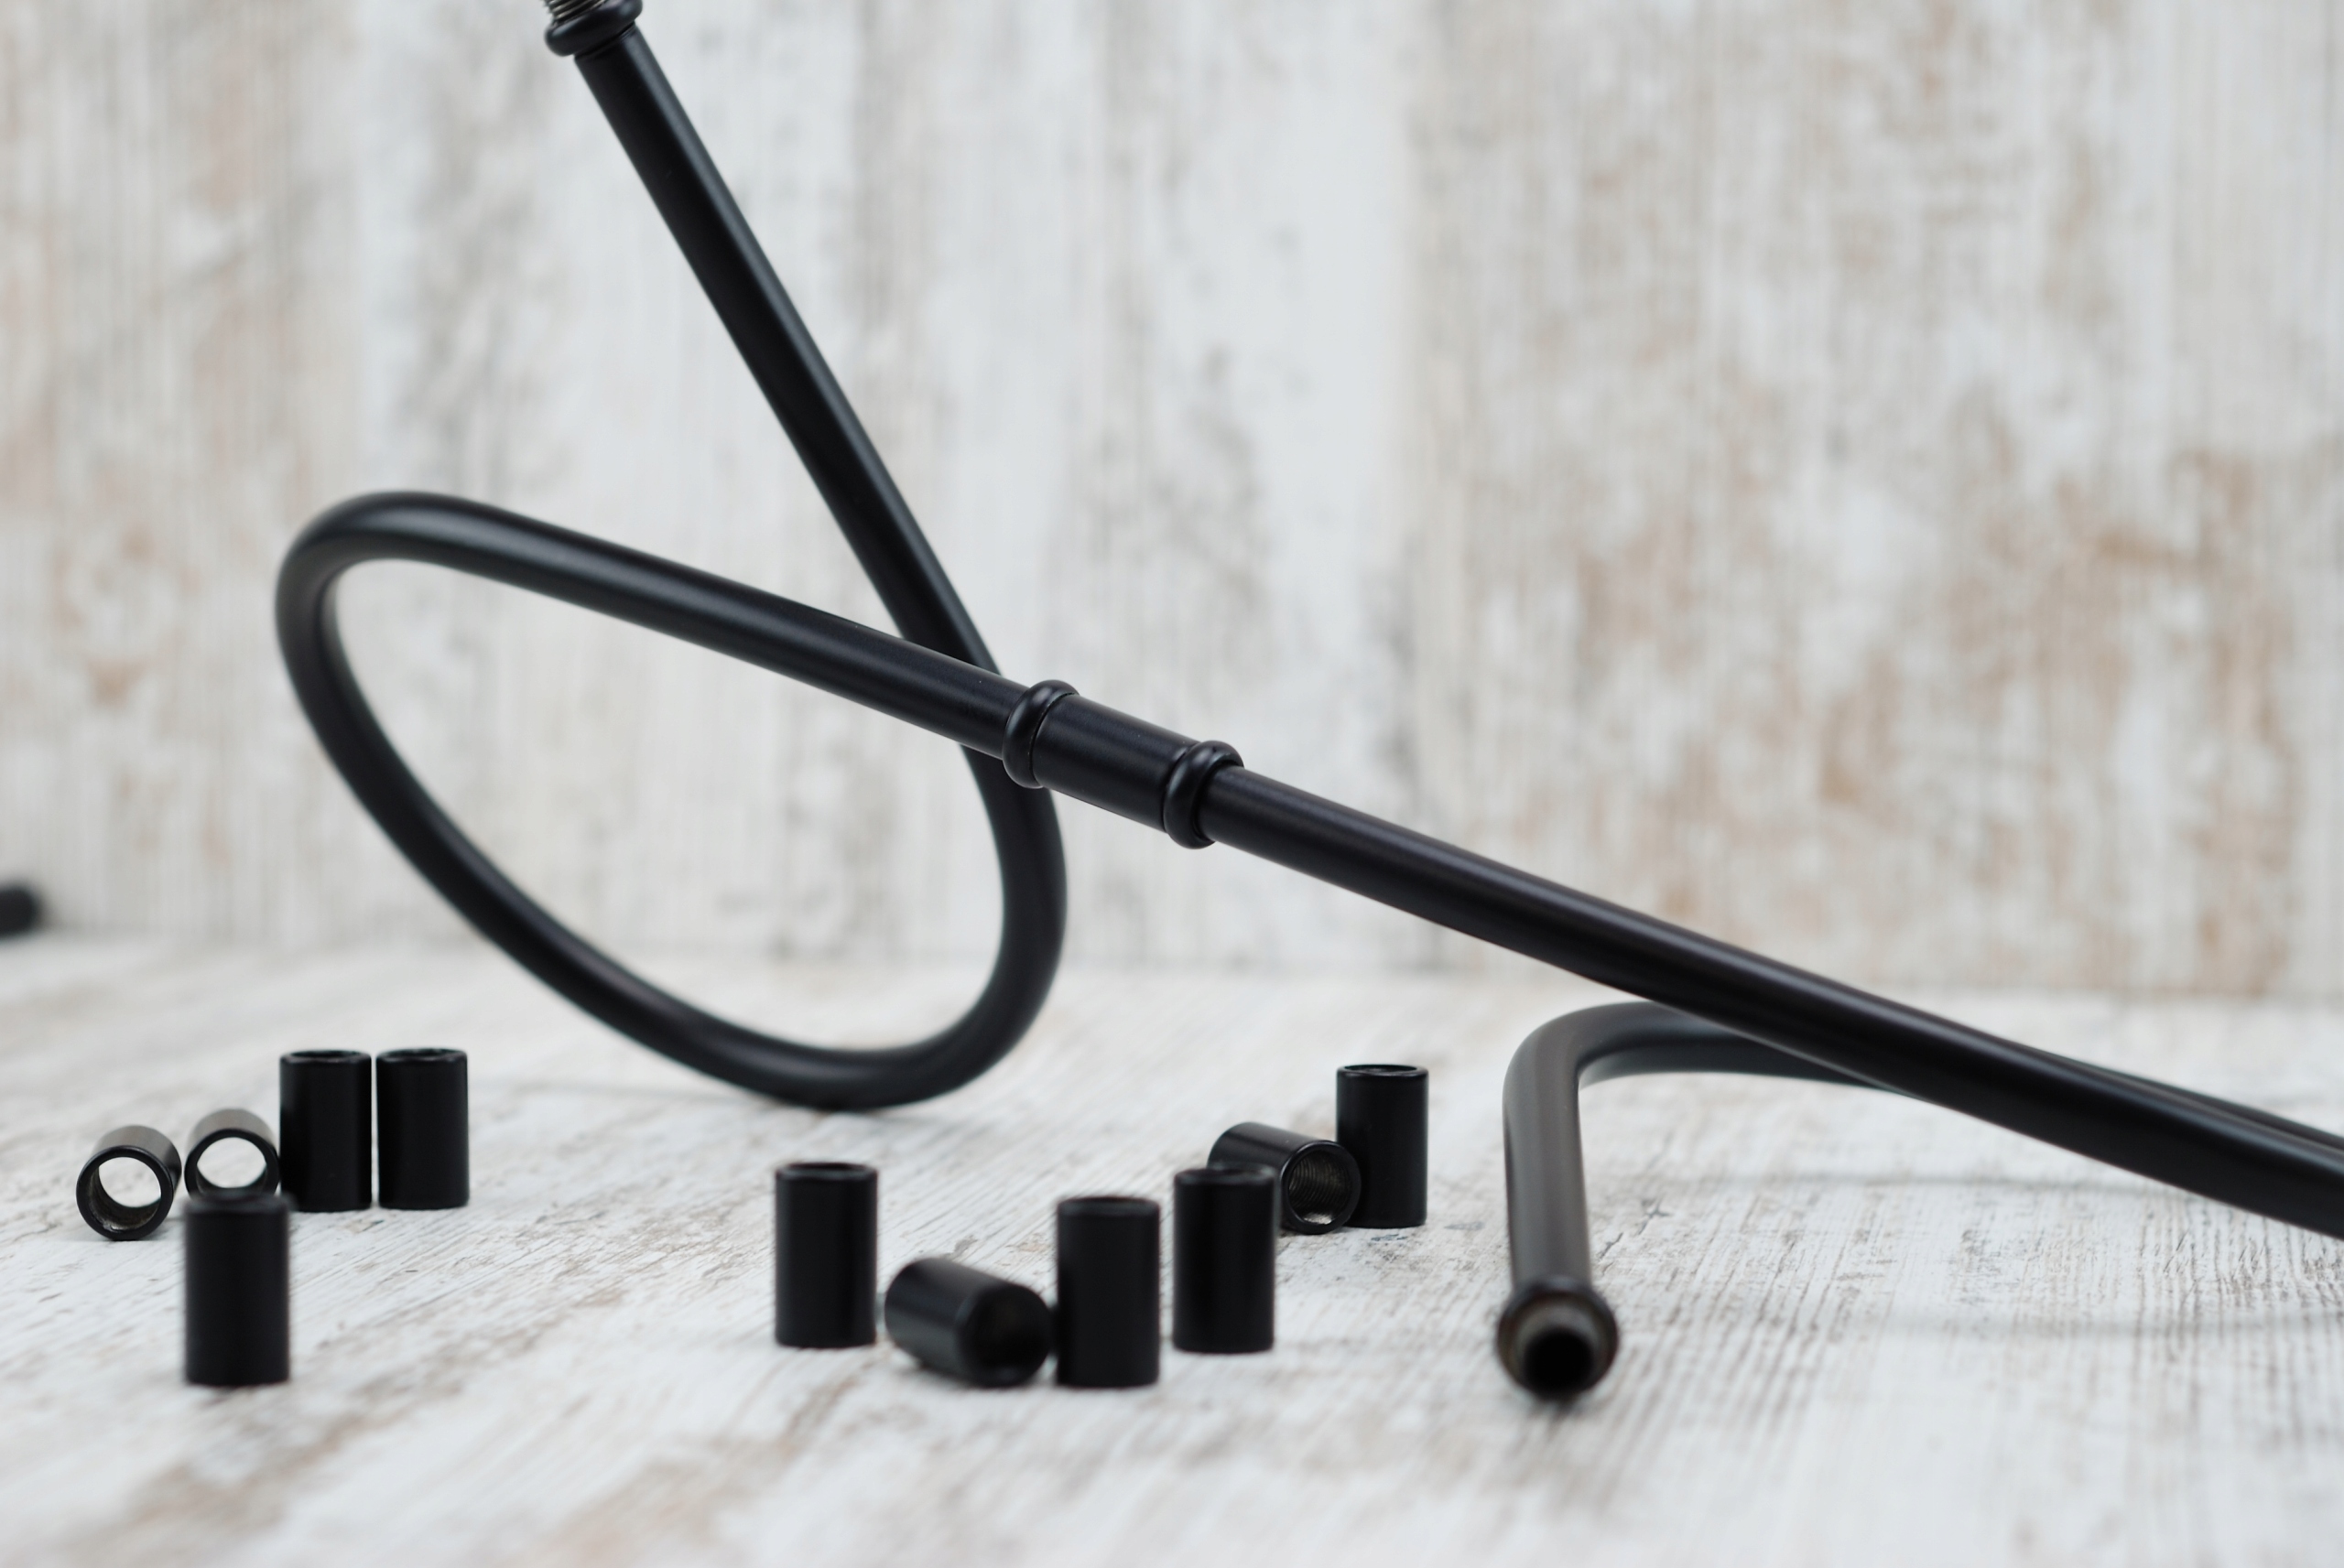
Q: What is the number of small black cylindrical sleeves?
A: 11